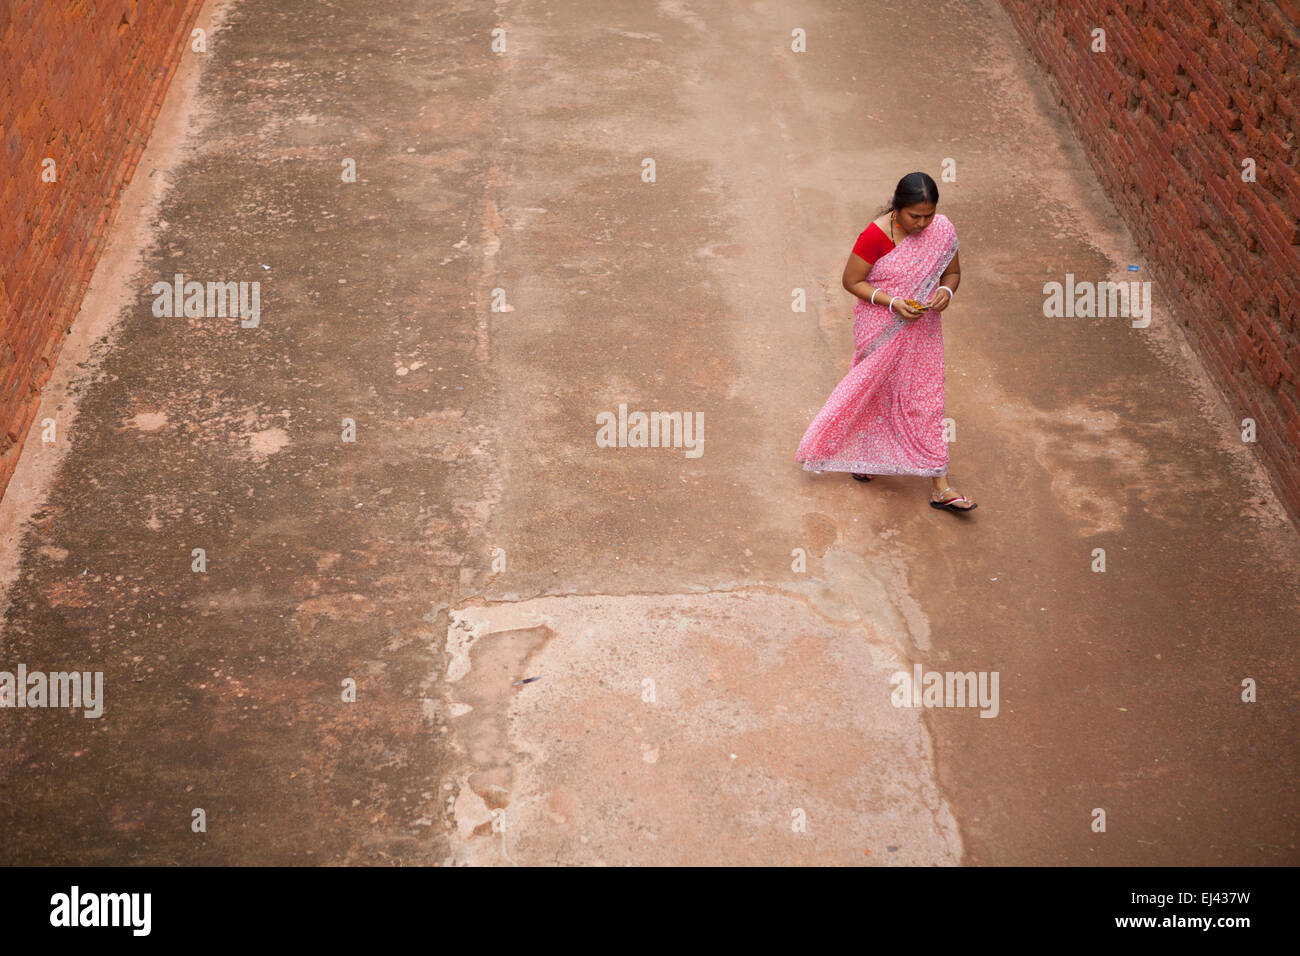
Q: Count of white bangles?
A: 3